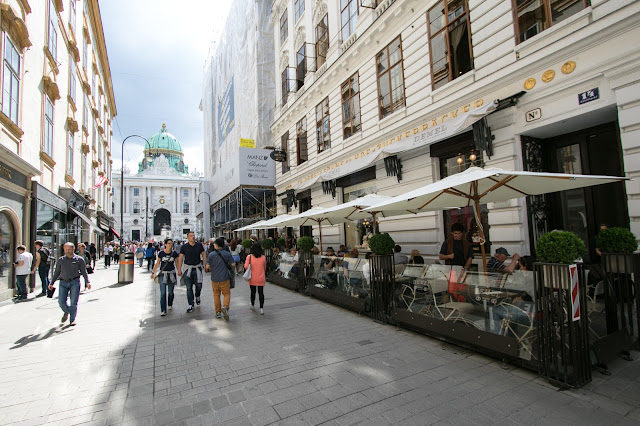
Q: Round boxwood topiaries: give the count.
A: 7